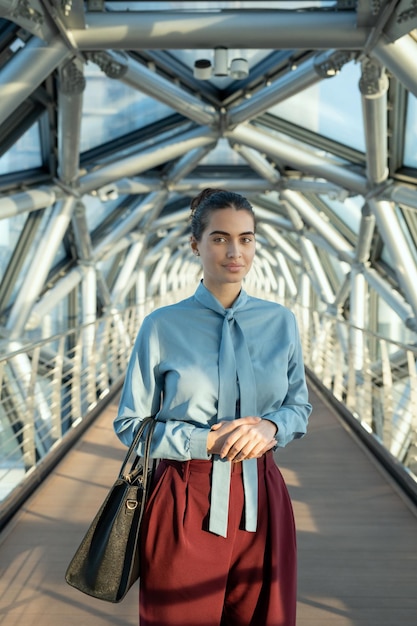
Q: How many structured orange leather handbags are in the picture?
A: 0